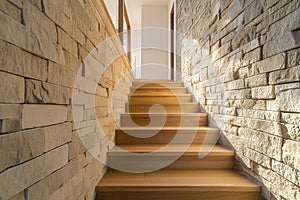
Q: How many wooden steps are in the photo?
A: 8